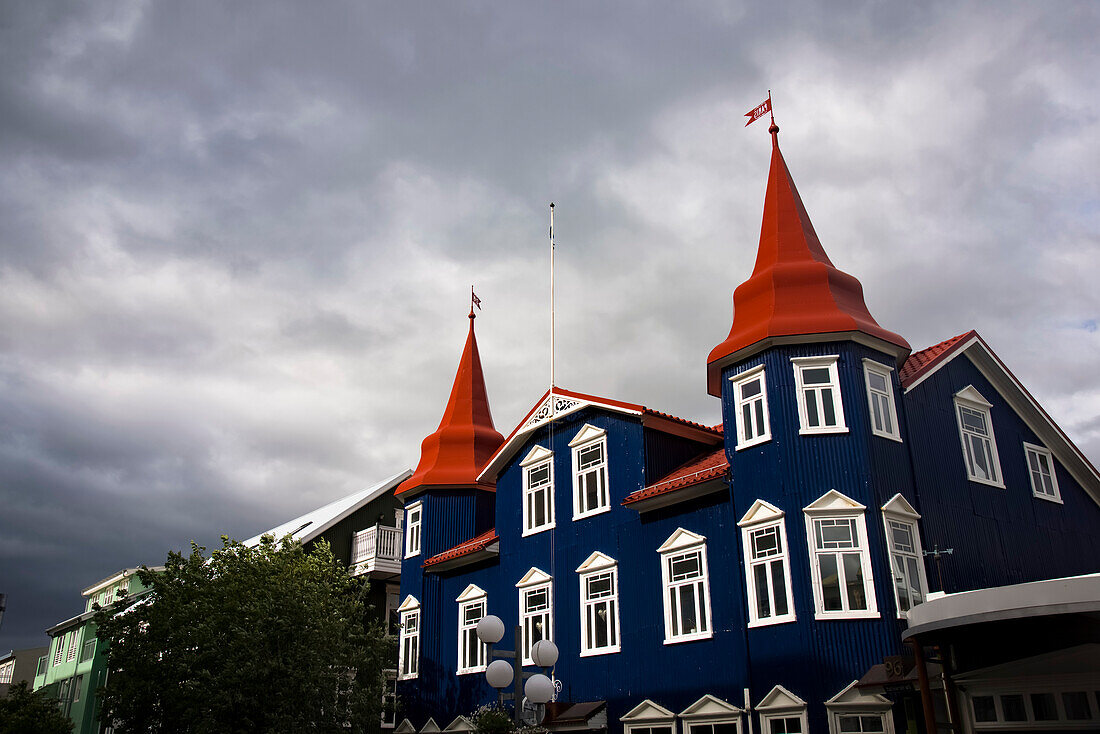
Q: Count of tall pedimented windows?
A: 11